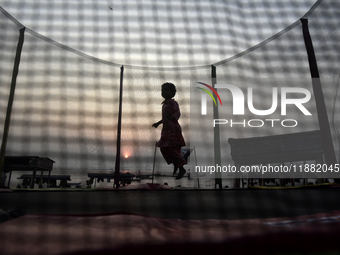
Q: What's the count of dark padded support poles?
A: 4